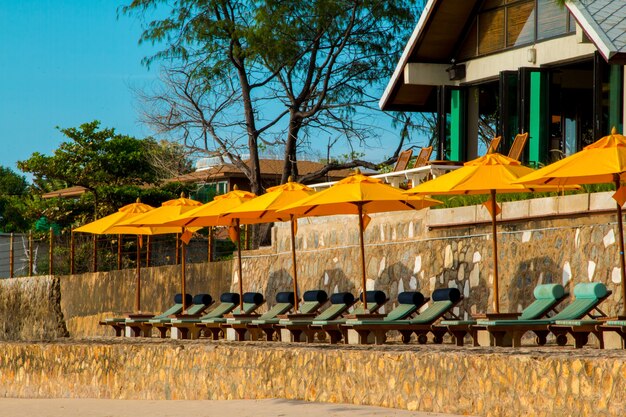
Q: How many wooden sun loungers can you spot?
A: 12